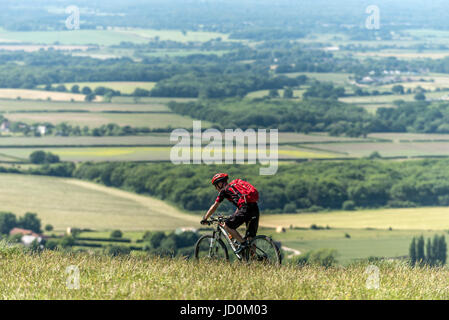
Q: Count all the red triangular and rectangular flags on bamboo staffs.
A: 0